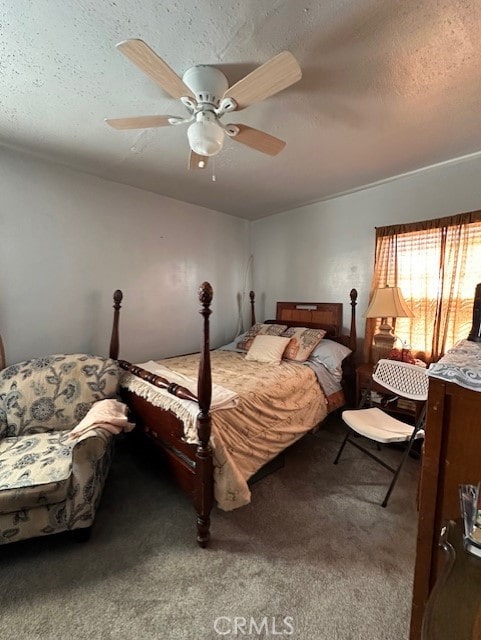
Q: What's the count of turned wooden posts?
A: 4